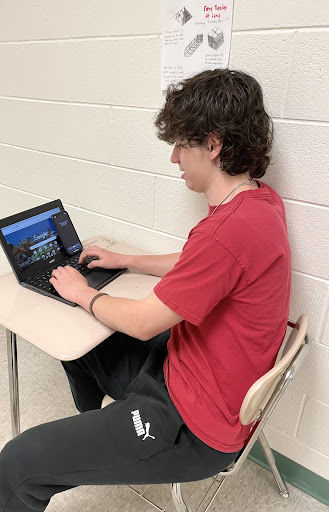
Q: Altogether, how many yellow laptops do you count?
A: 0